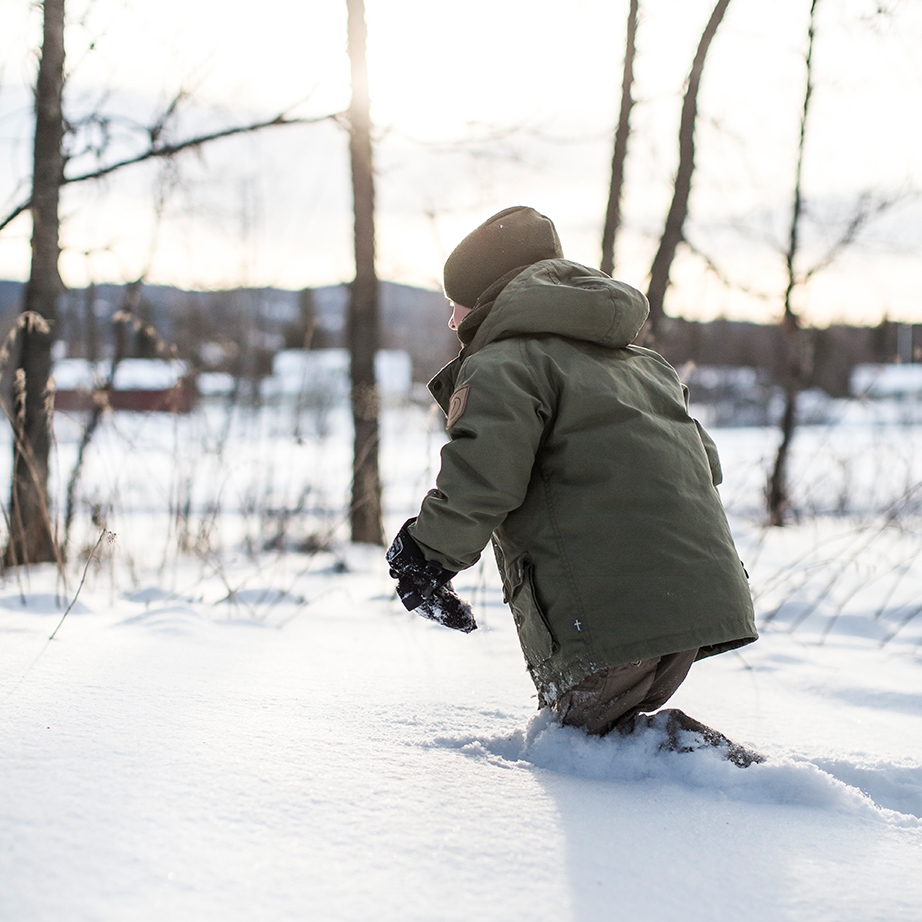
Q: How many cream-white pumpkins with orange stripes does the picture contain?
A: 0